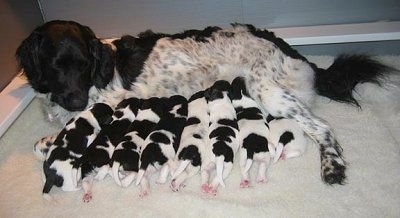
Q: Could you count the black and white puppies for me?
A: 8